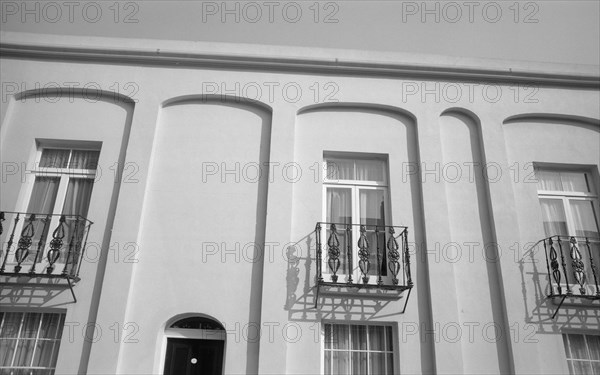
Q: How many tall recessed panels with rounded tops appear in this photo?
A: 5